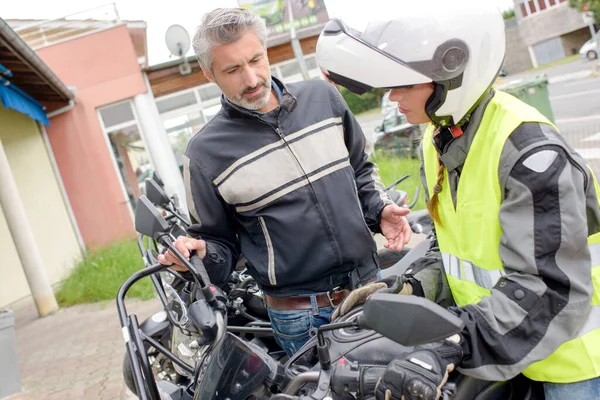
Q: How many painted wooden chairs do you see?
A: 0